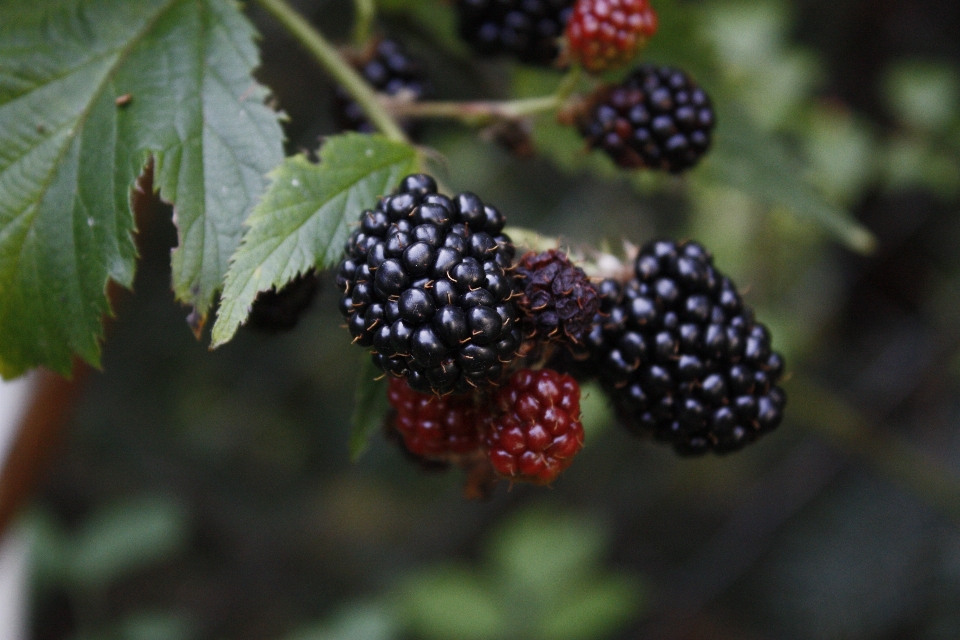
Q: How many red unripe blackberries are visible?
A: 3